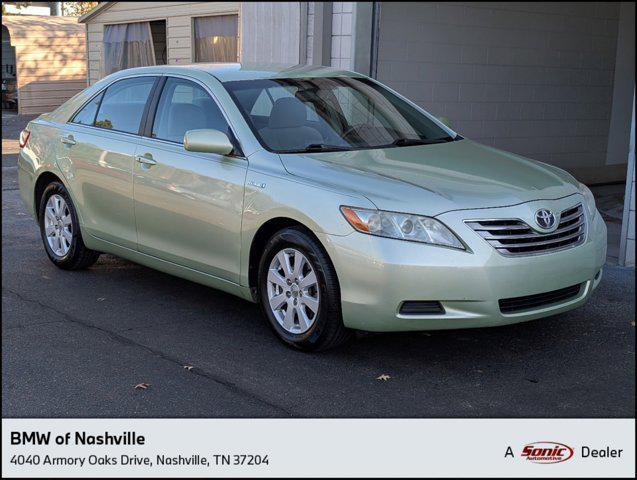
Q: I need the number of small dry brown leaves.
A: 3